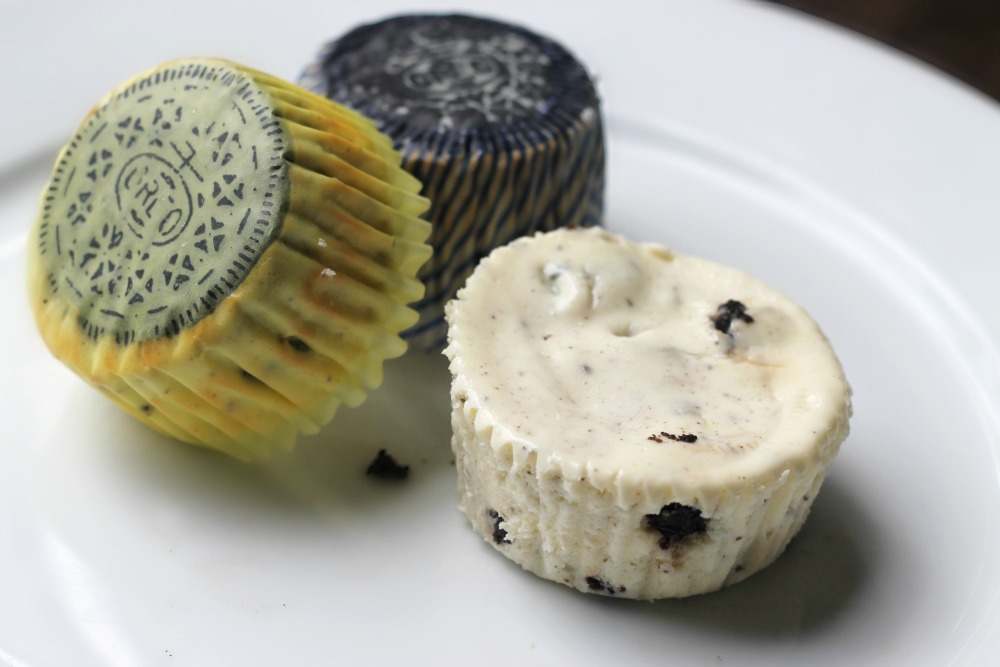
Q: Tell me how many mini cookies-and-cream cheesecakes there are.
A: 3